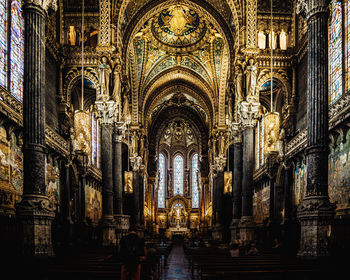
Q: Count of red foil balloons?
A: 0